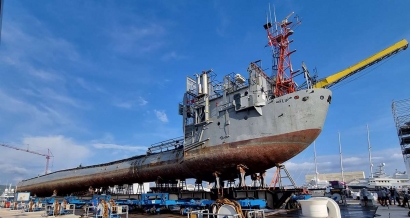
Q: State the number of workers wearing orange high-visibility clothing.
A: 0